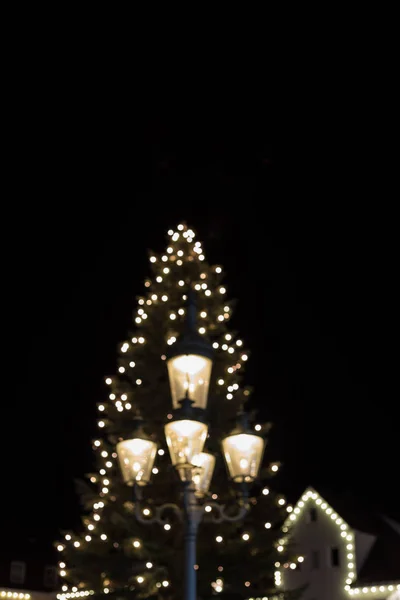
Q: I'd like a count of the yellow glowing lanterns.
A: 5